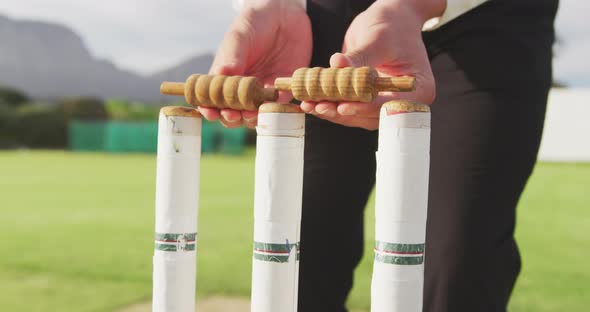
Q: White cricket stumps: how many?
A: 3